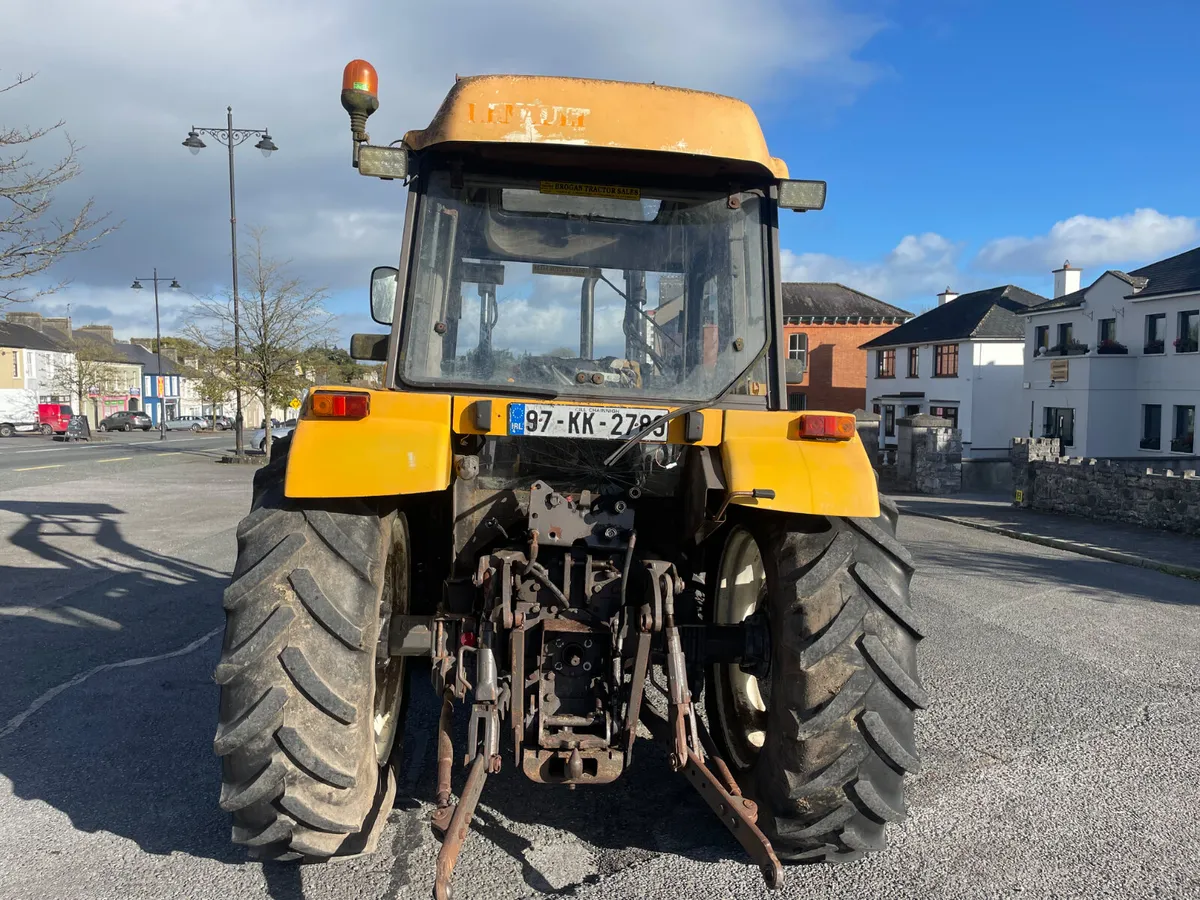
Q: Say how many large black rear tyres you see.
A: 2